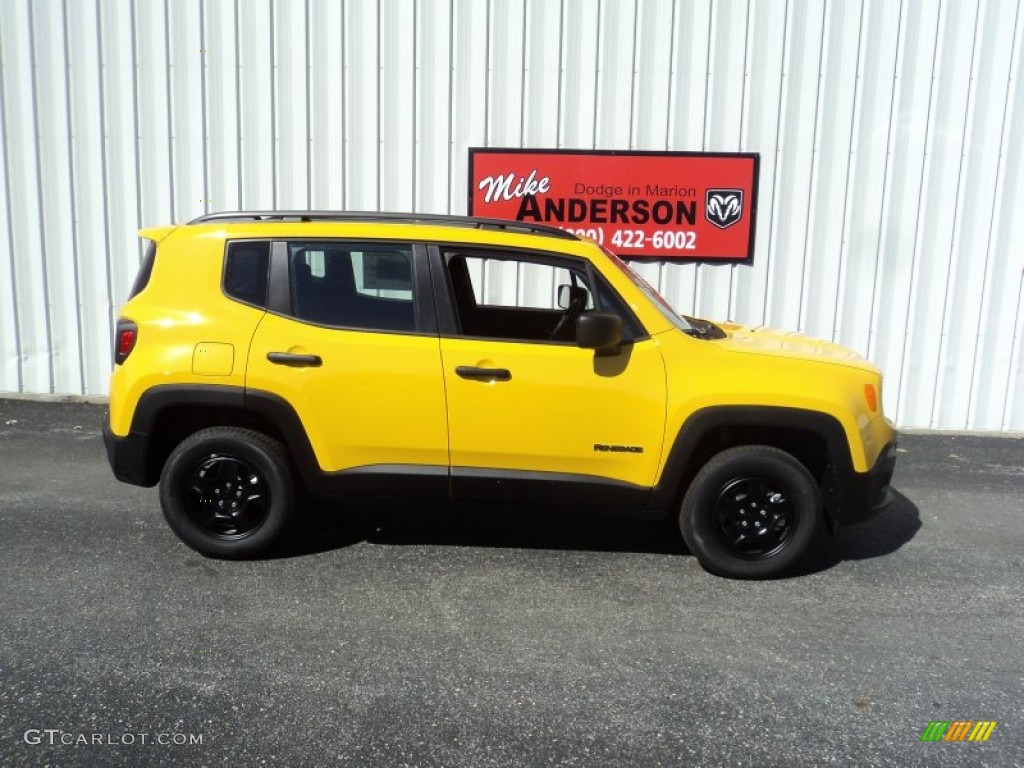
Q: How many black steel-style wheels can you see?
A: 2